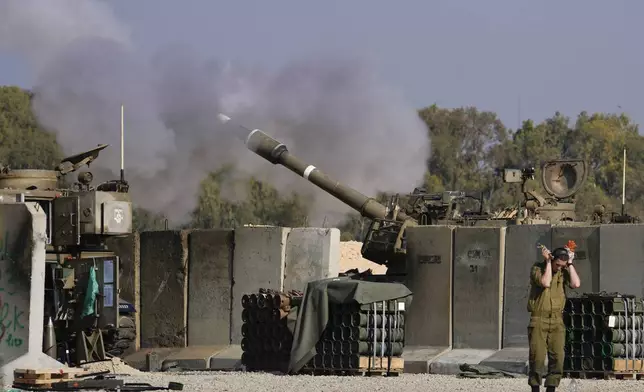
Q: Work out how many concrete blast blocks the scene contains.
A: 11